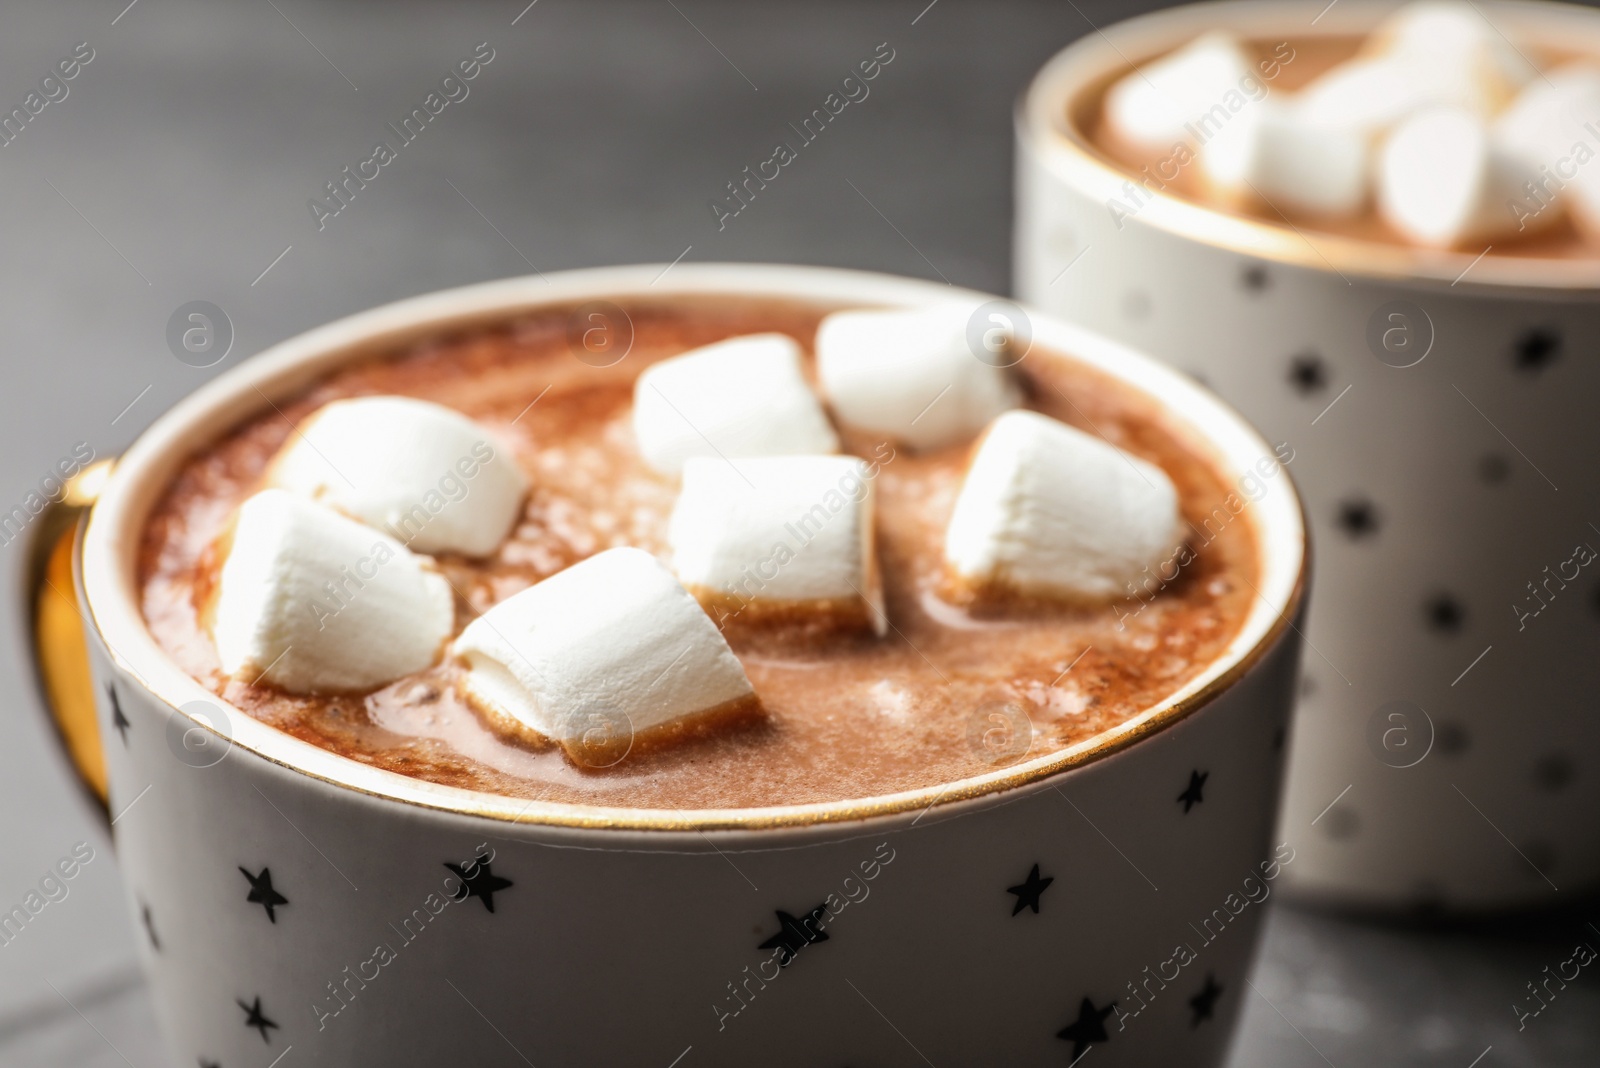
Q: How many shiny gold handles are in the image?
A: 1